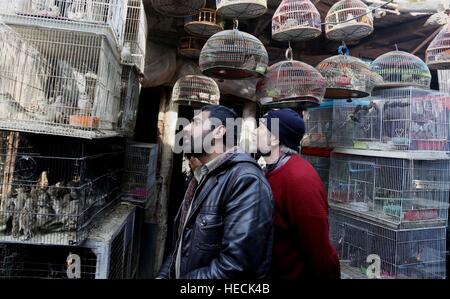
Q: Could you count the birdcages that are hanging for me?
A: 12